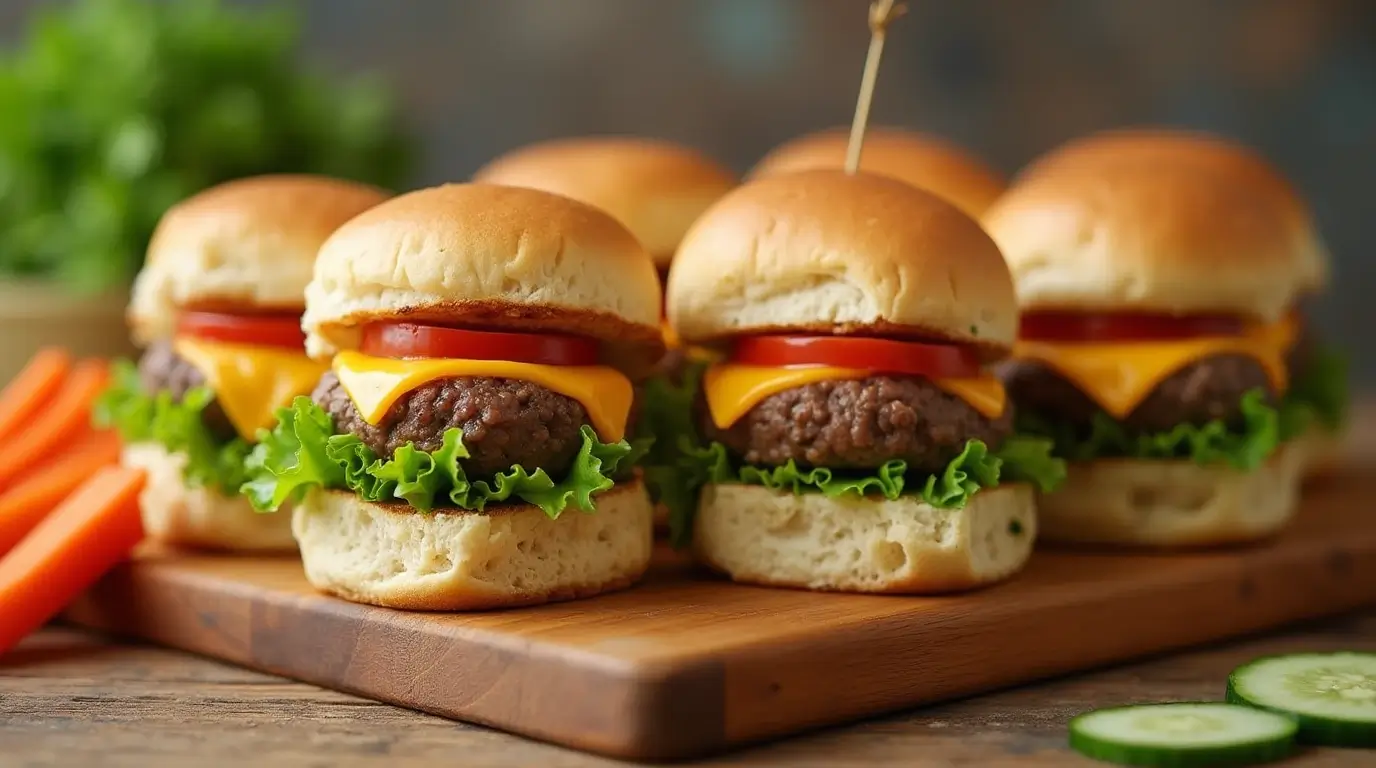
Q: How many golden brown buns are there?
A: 6